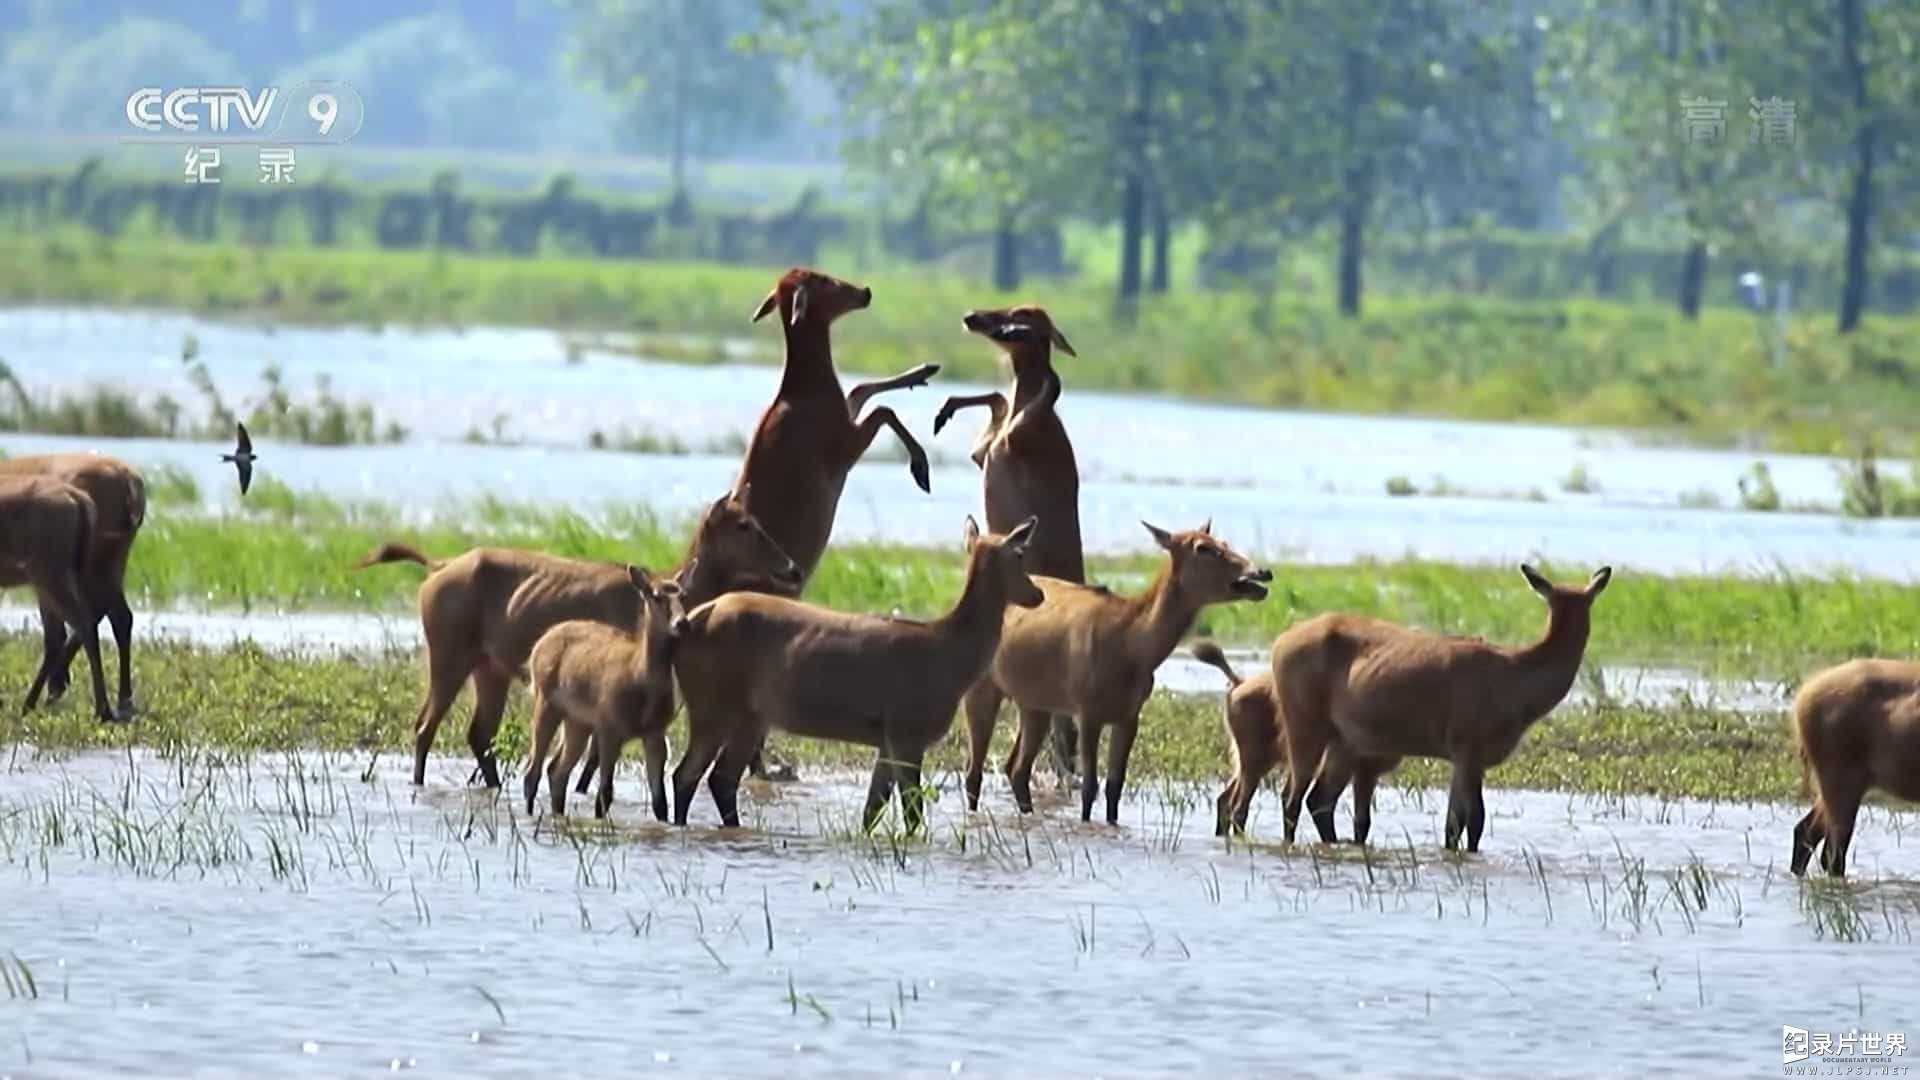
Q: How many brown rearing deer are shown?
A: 2